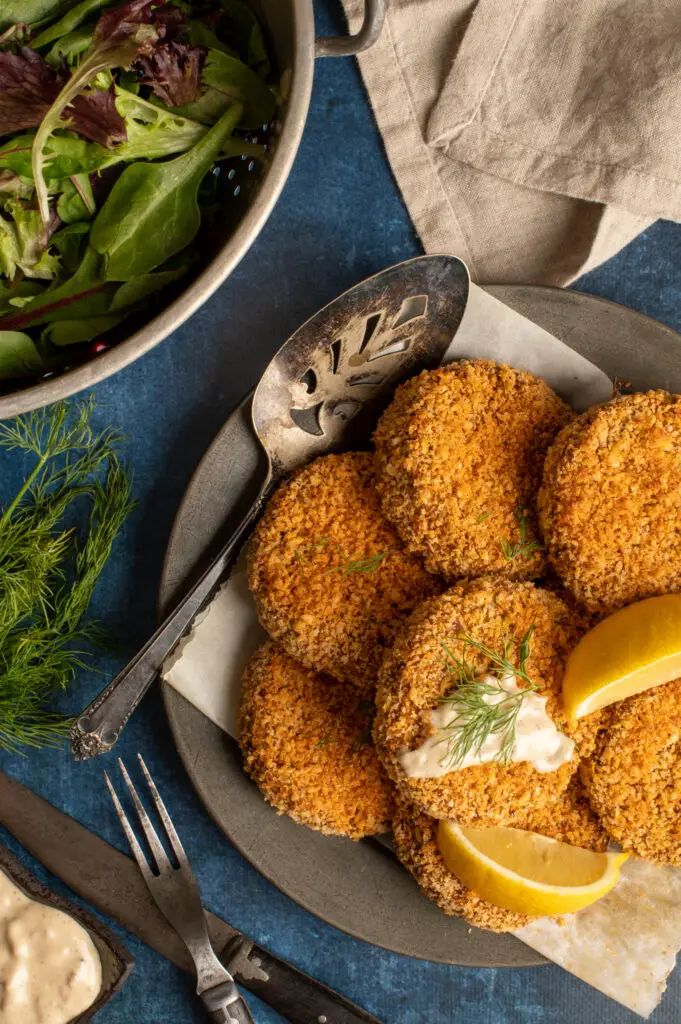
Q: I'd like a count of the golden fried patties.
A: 7